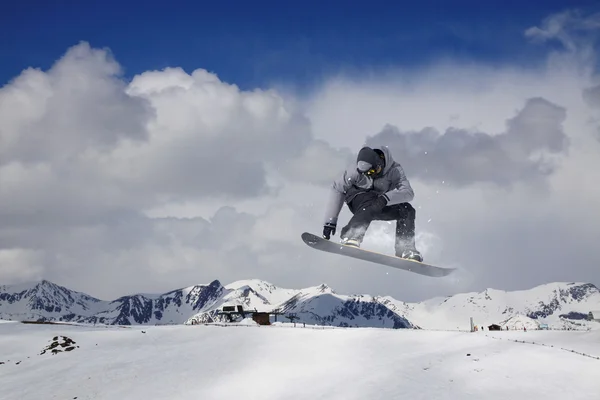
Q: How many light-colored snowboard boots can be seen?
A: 2